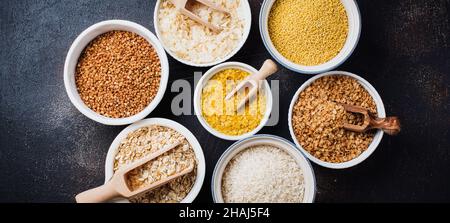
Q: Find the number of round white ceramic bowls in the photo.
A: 7